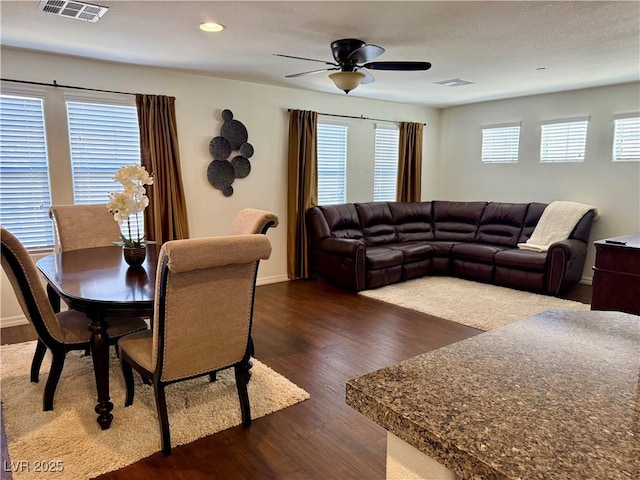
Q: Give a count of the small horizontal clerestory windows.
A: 3